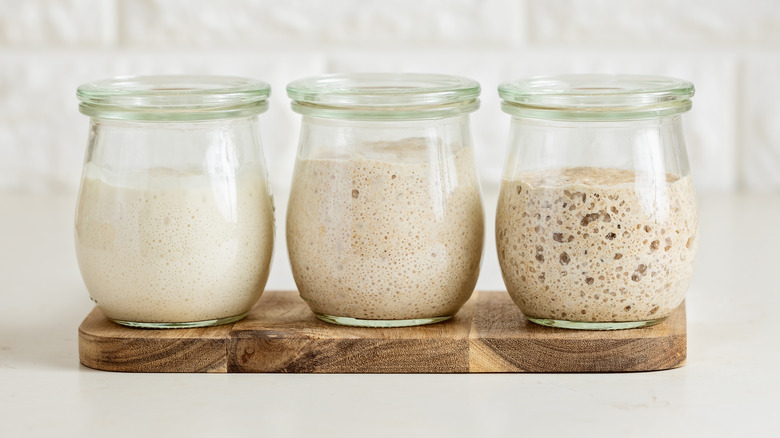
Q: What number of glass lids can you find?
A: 3